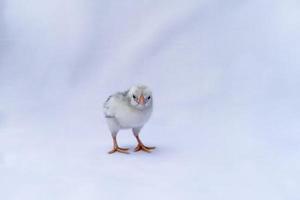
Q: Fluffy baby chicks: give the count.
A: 1